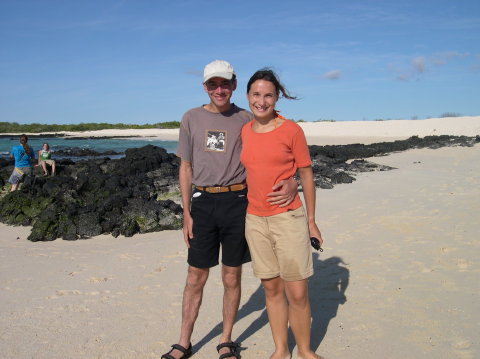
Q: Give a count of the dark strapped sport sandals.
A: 2